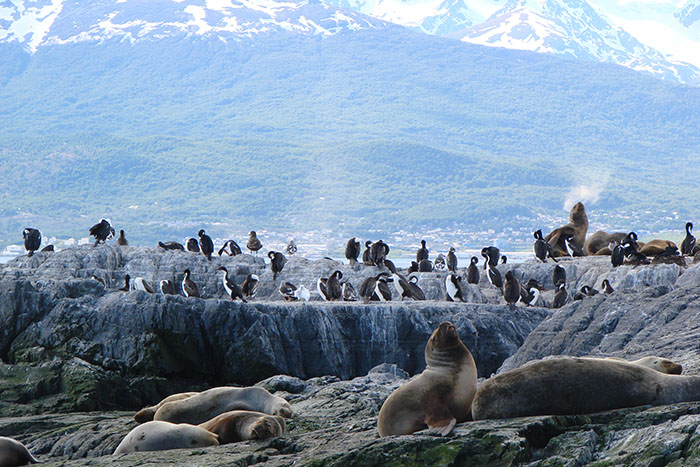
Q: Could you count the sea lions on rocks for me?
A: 11